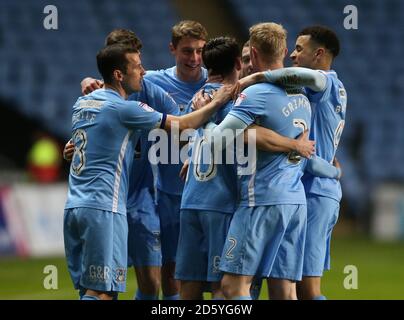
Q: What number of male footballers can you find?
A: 7